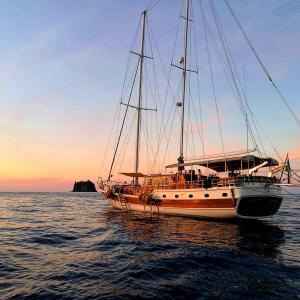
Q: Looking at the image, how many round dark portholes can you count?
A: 5